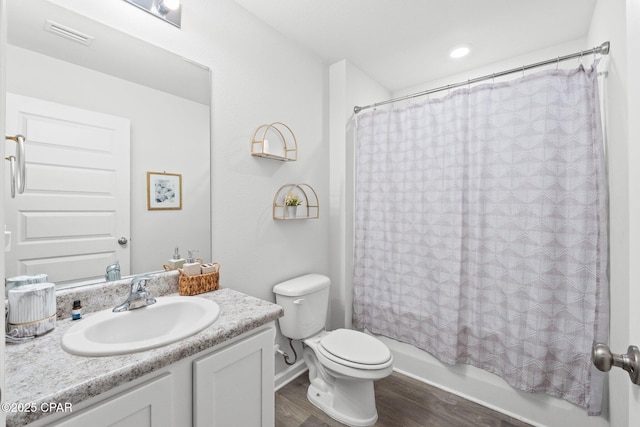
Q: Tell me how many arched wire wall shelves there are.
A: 2